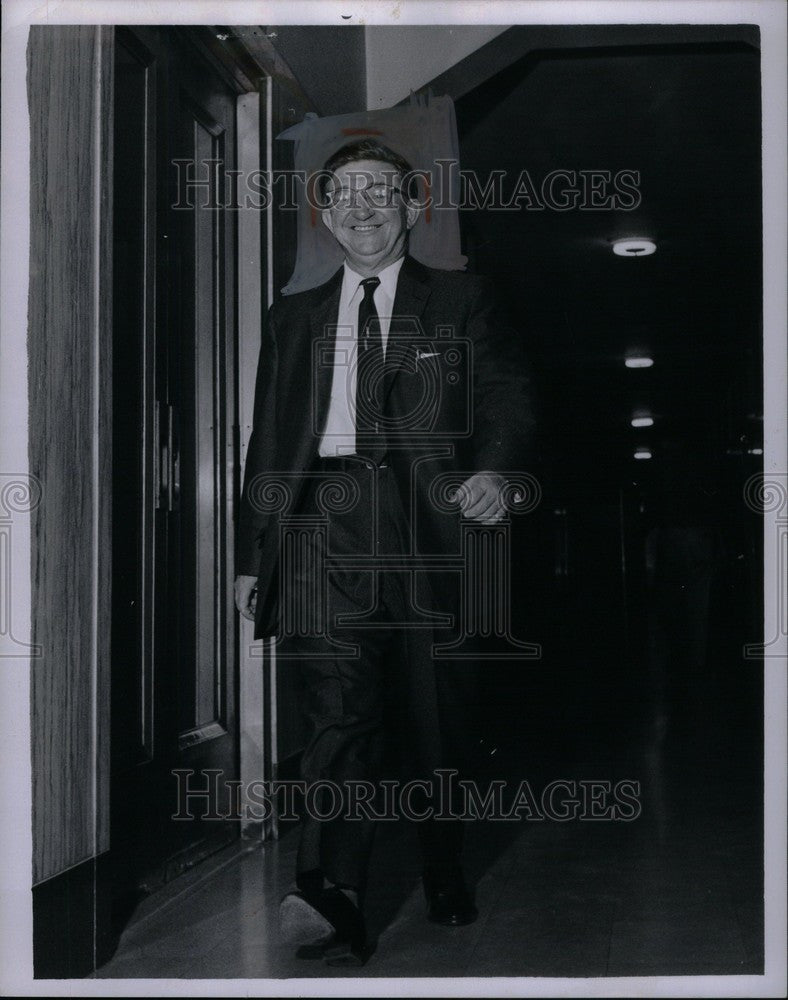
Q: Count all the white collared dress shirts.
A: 1